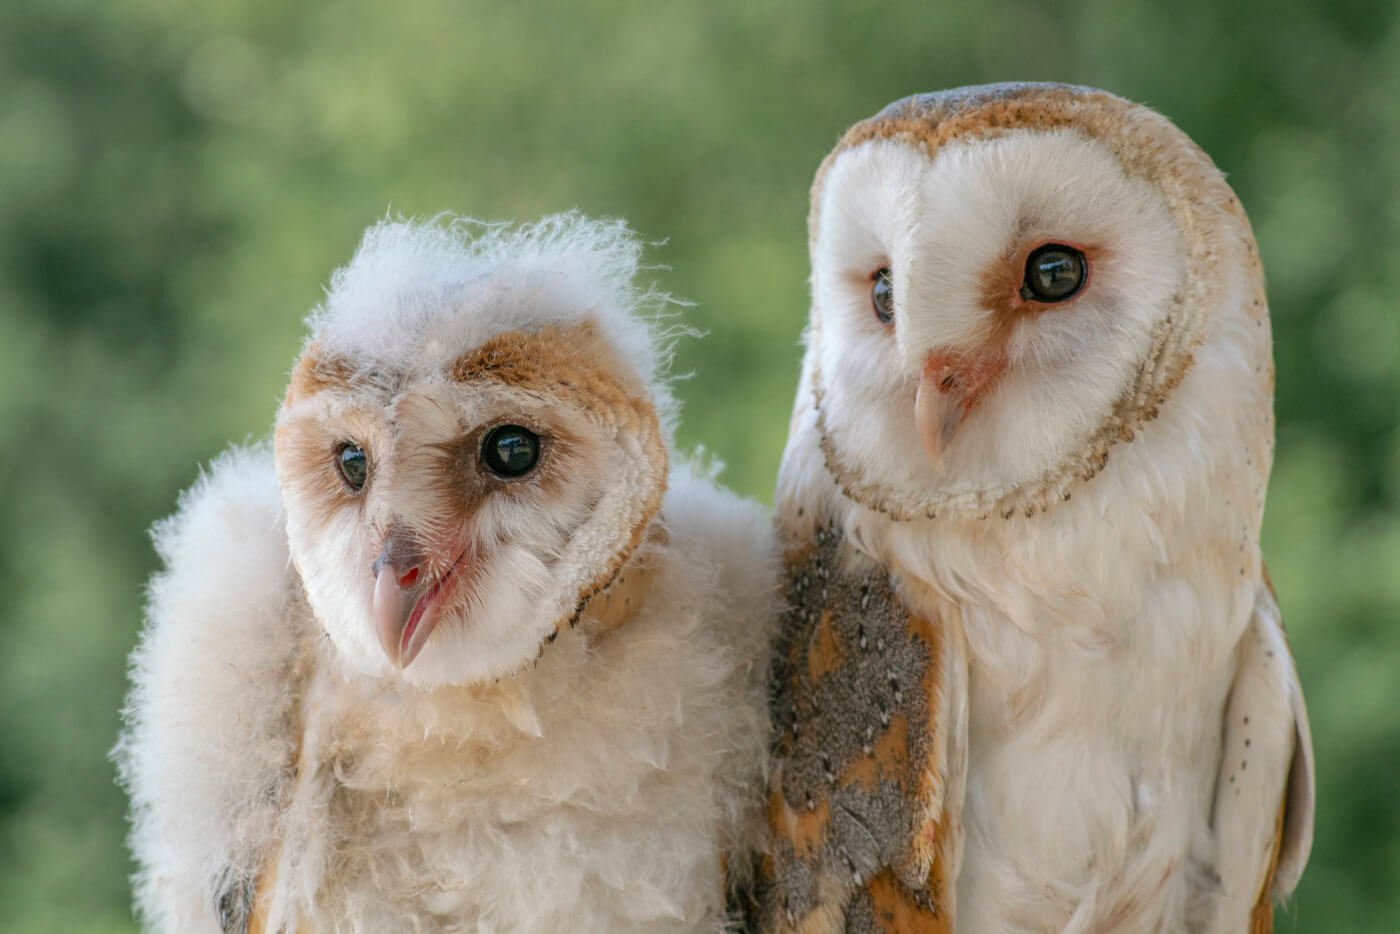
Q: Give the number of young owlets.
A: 1